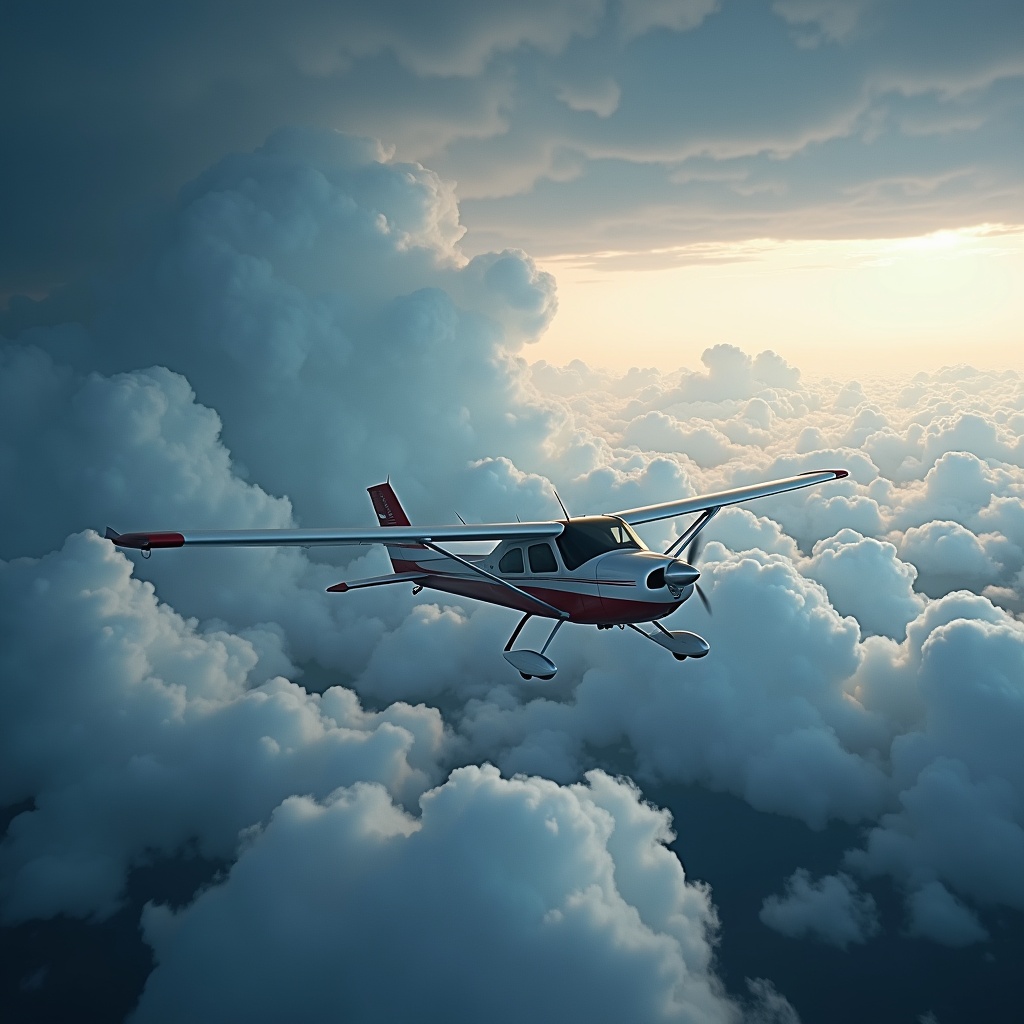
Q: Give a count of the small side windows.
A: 2